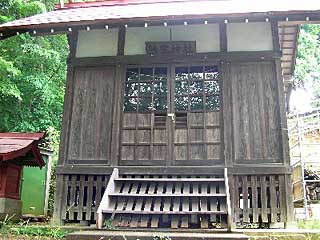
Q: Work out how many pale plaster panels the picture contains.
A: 3